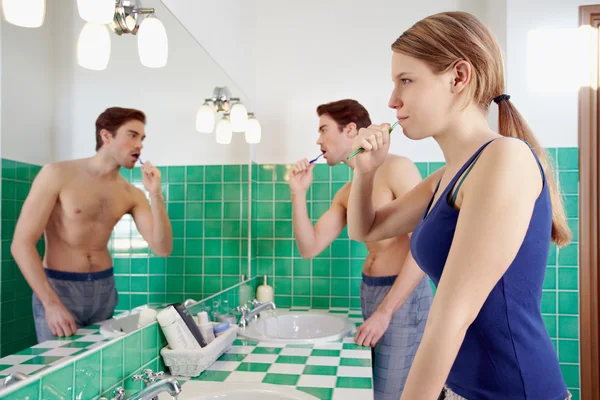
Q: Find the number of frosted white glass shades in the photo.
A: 8